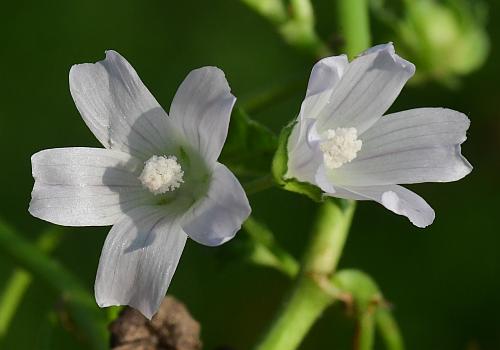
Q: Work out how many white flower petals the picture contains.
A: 10